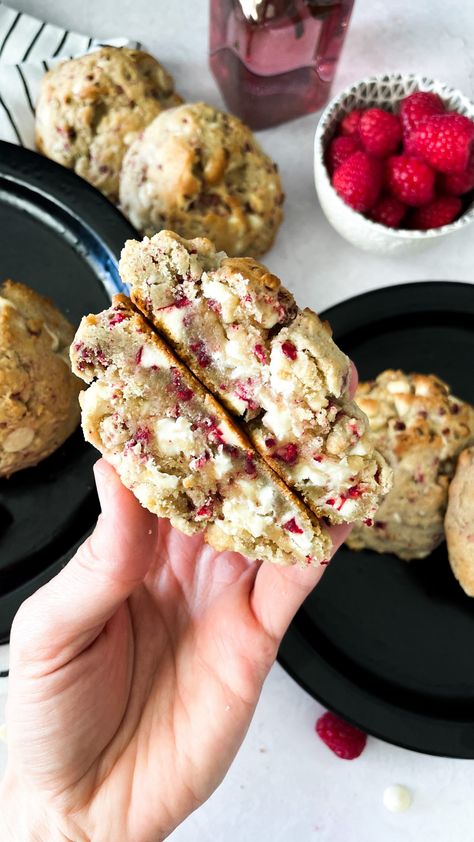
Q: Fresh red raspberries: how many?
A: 11